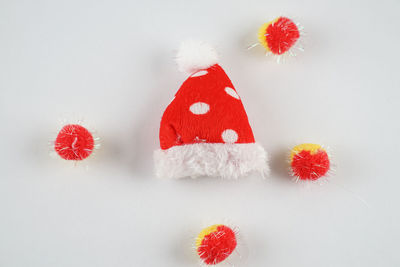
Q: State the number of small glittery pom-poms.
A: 4